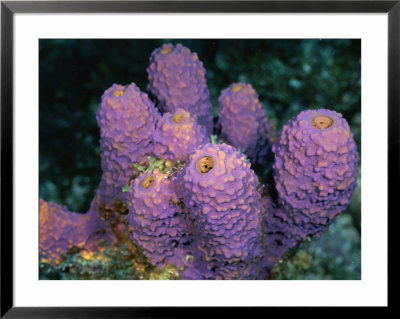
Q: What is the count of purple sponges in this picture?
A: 7